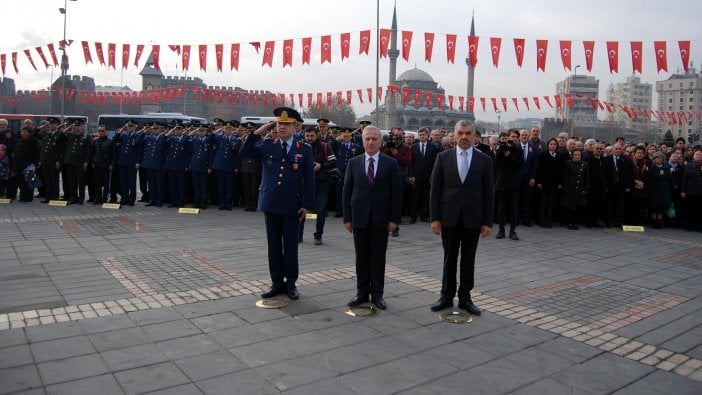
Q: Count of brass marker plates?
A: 3